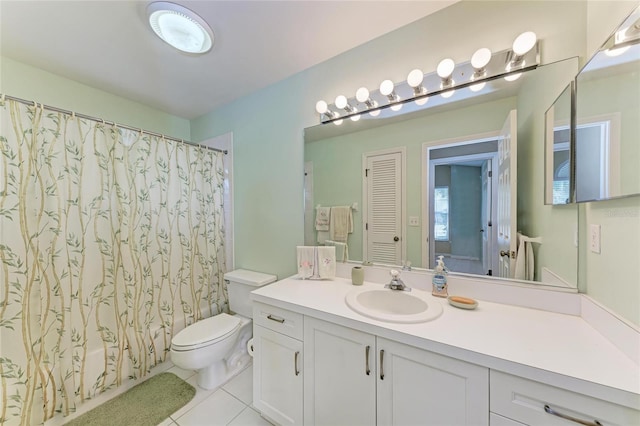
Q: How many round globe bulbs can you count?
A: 8